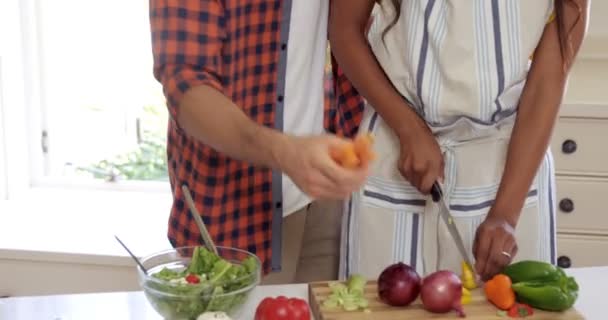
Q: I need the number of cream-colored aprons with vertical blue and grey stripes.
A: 1